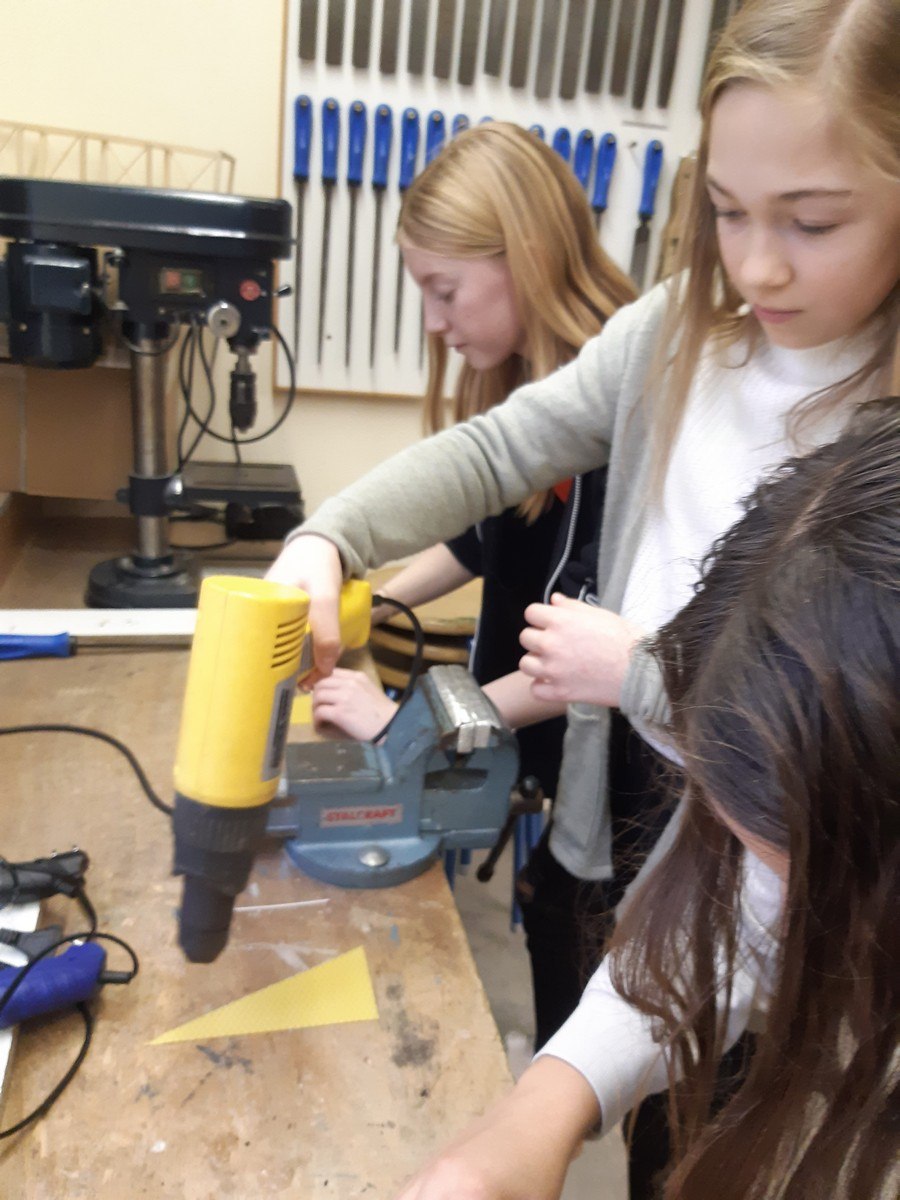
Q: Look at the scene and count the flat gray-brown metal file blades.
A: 15